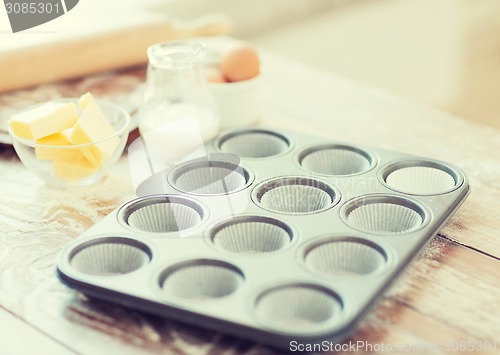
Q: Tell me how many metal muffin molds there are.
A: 12